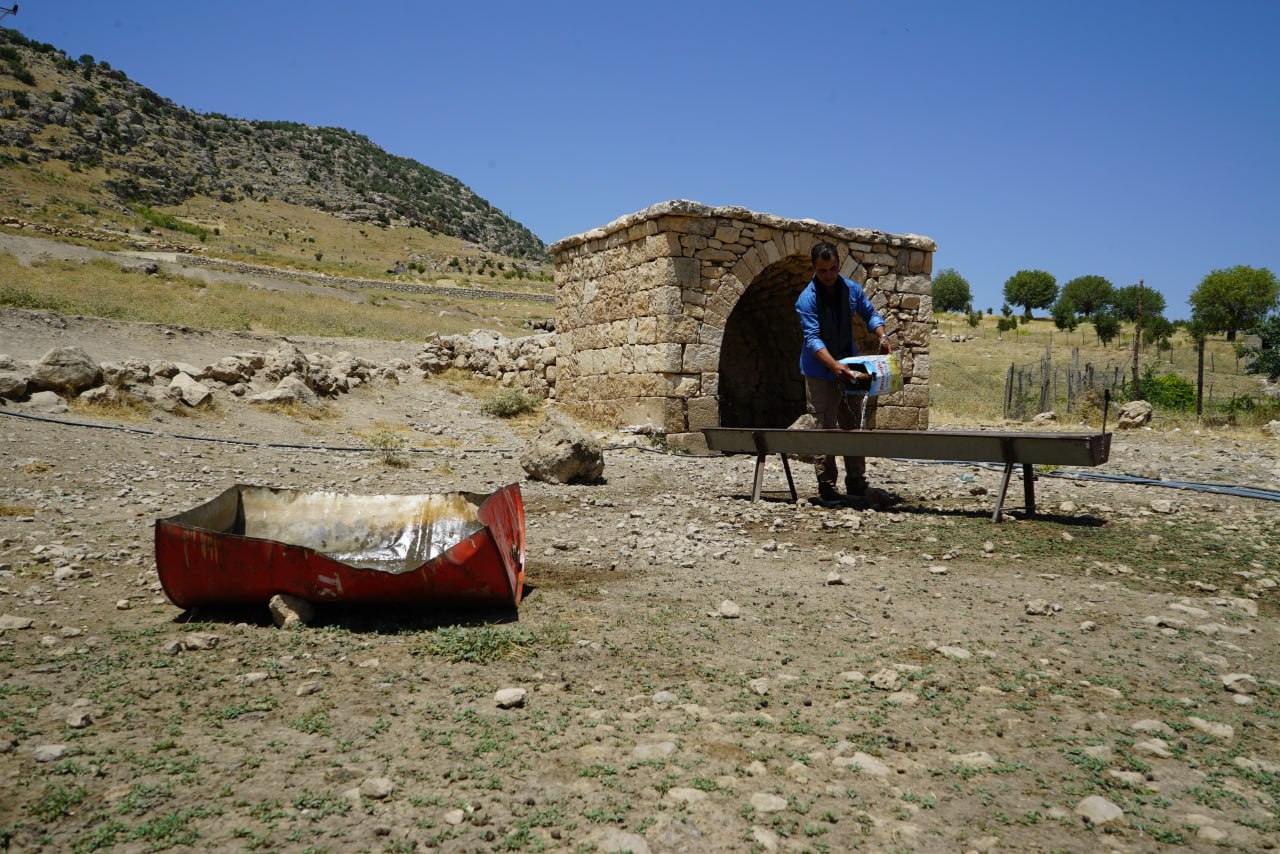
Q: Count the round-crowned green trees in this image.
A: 5